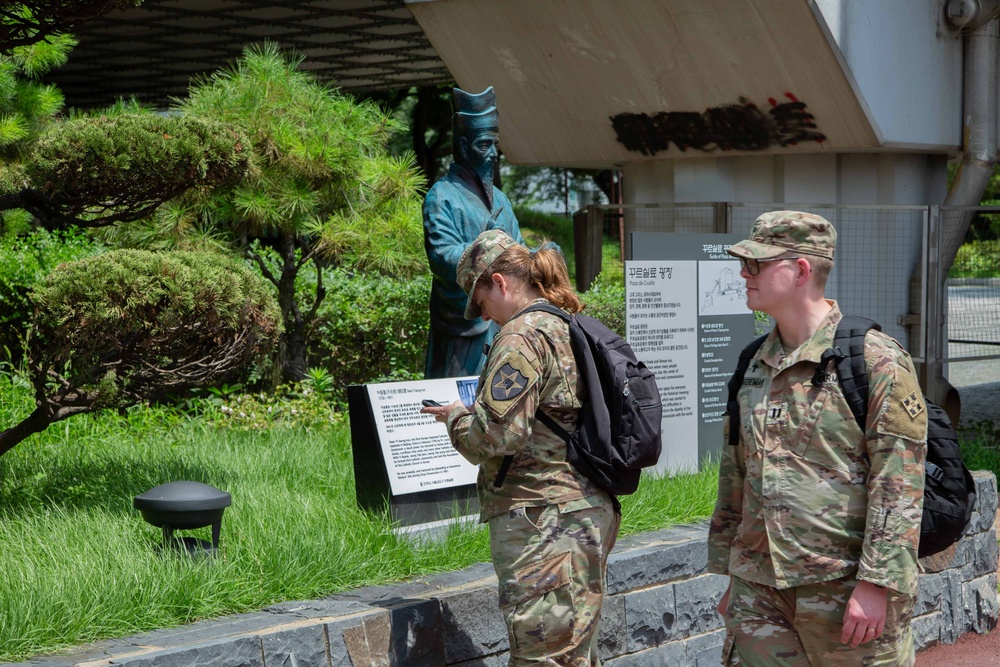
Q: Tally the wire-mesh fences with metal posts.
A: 1